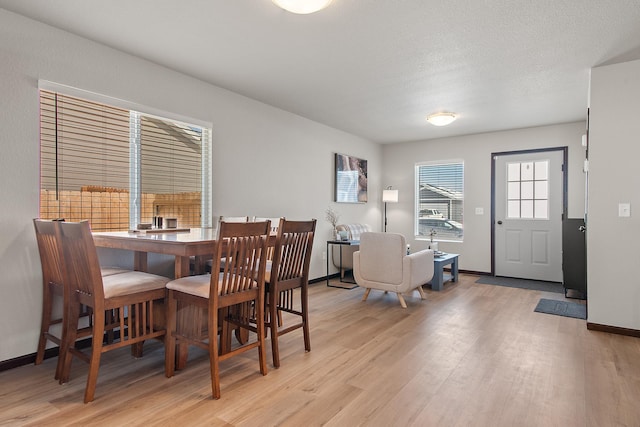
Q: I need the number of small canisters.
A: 2